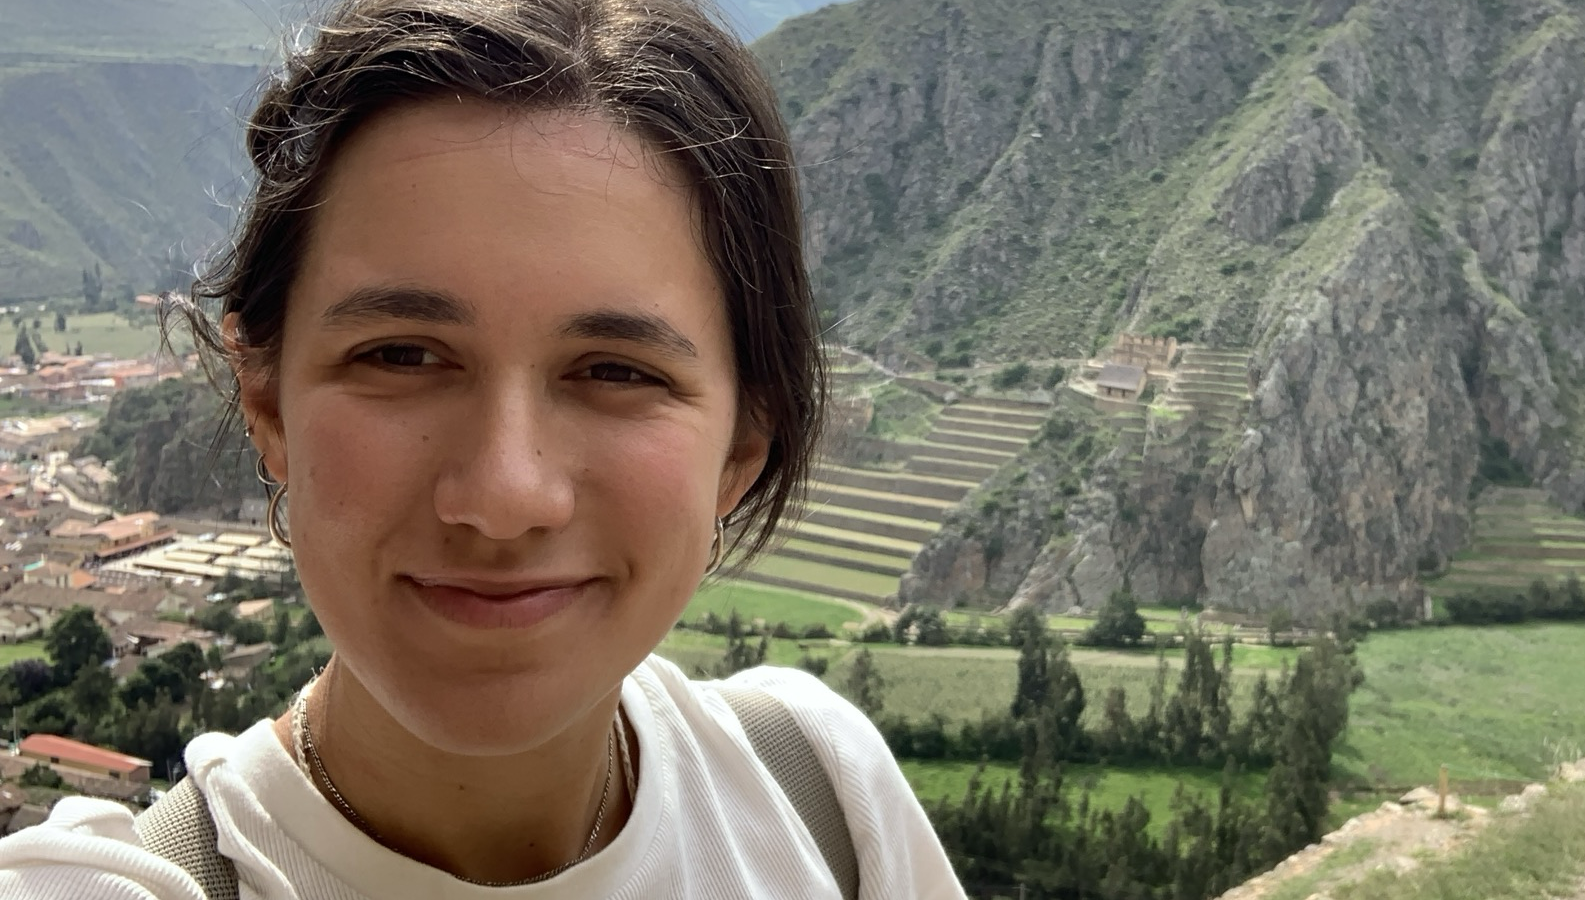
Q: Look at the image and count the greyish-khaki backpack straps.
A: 2